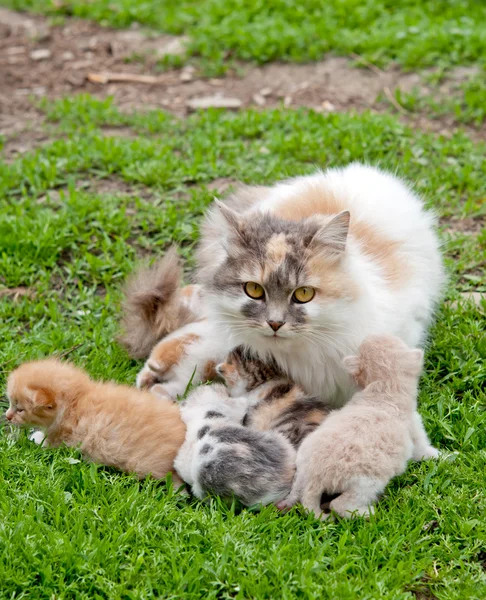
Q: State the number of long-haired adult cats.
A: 1